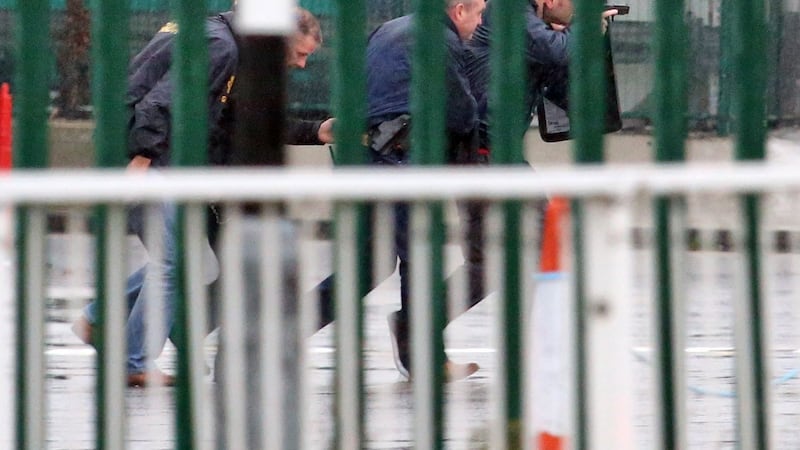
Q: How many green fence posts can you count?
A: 9